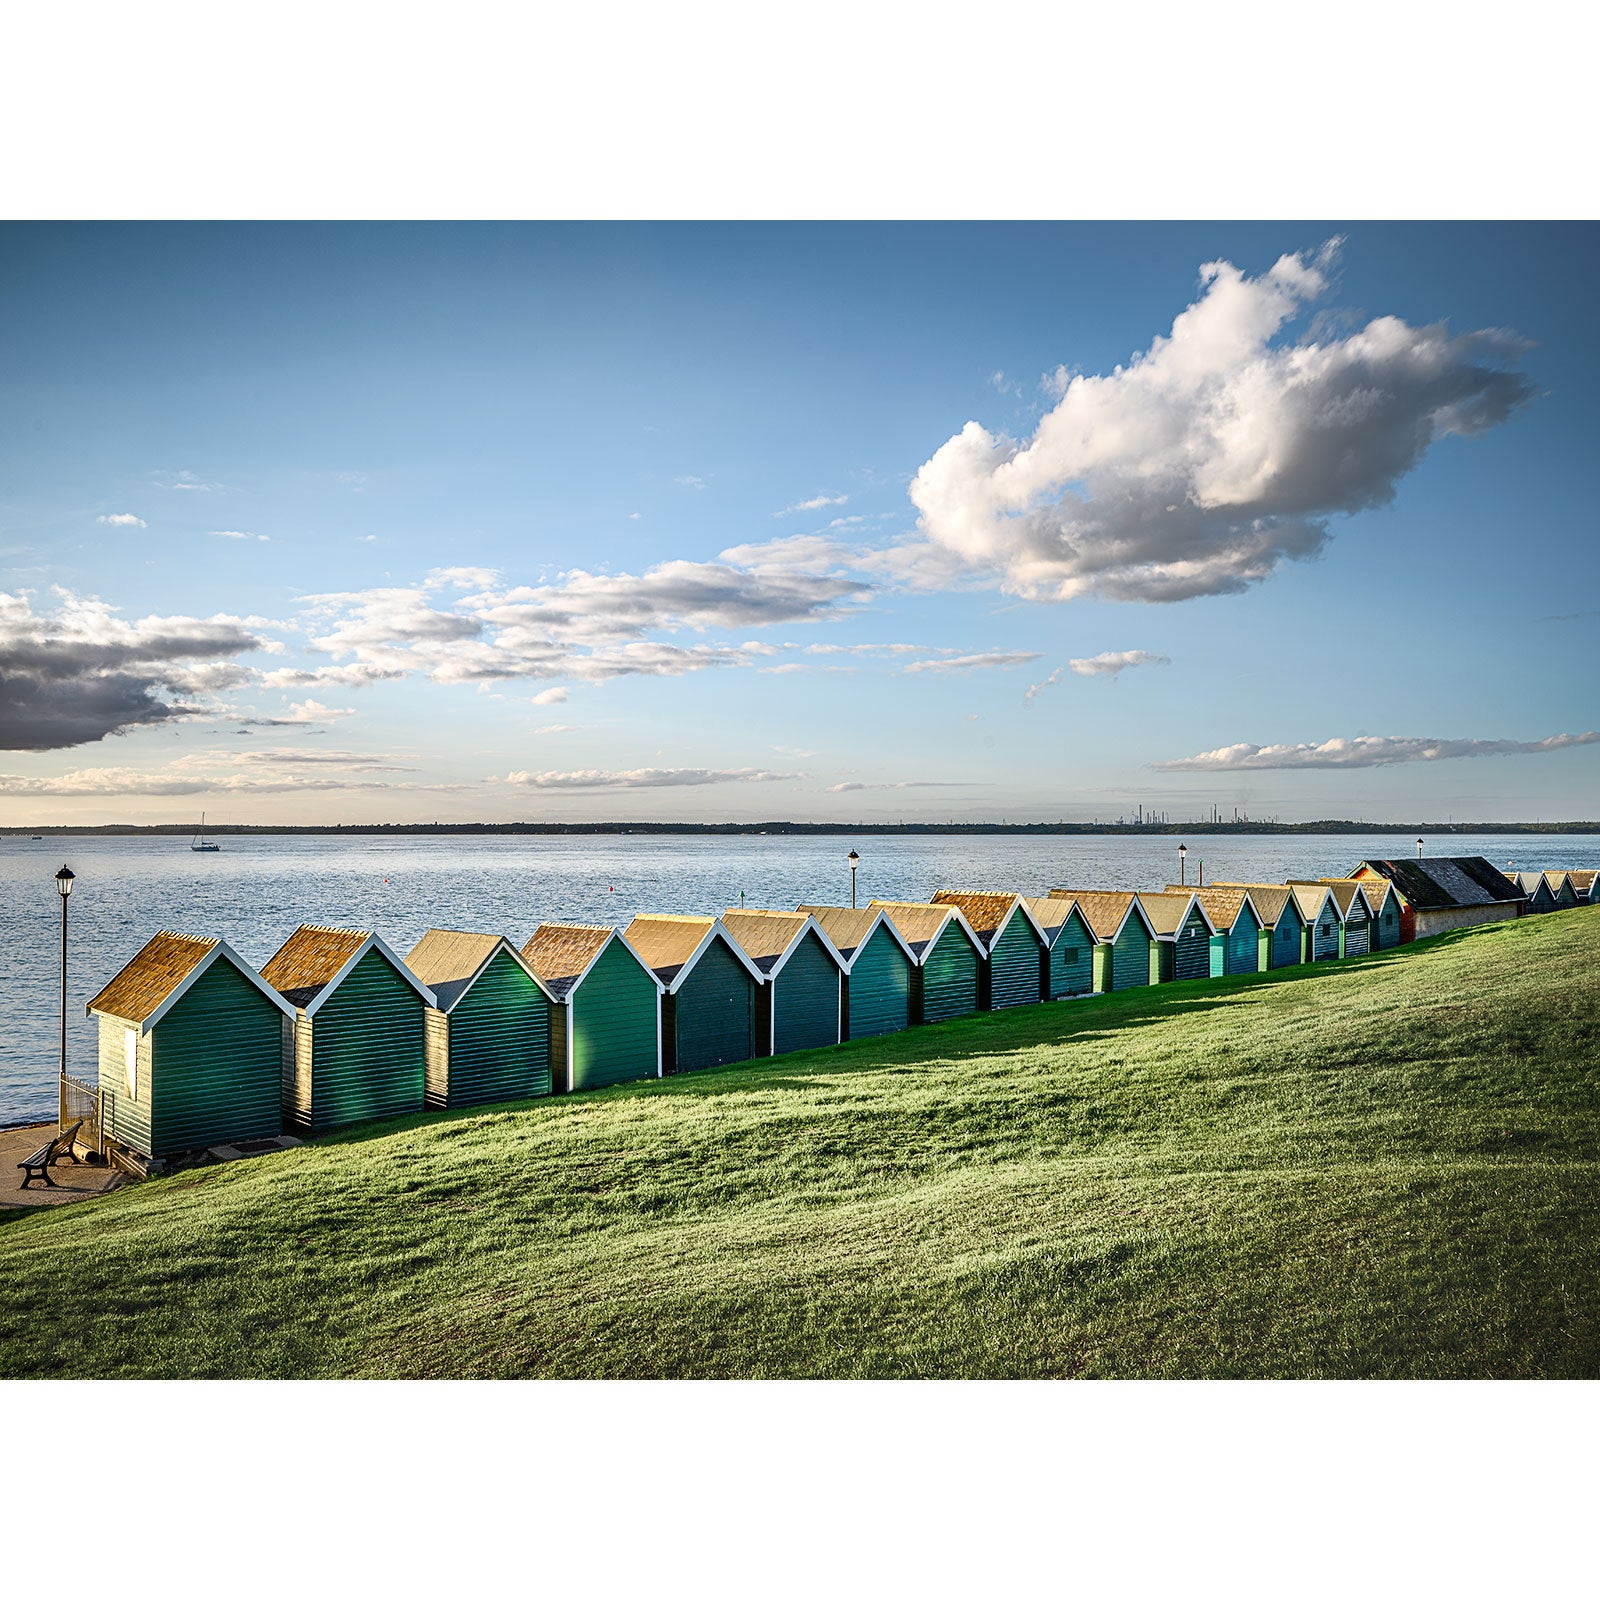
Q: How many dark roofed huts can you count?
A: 1